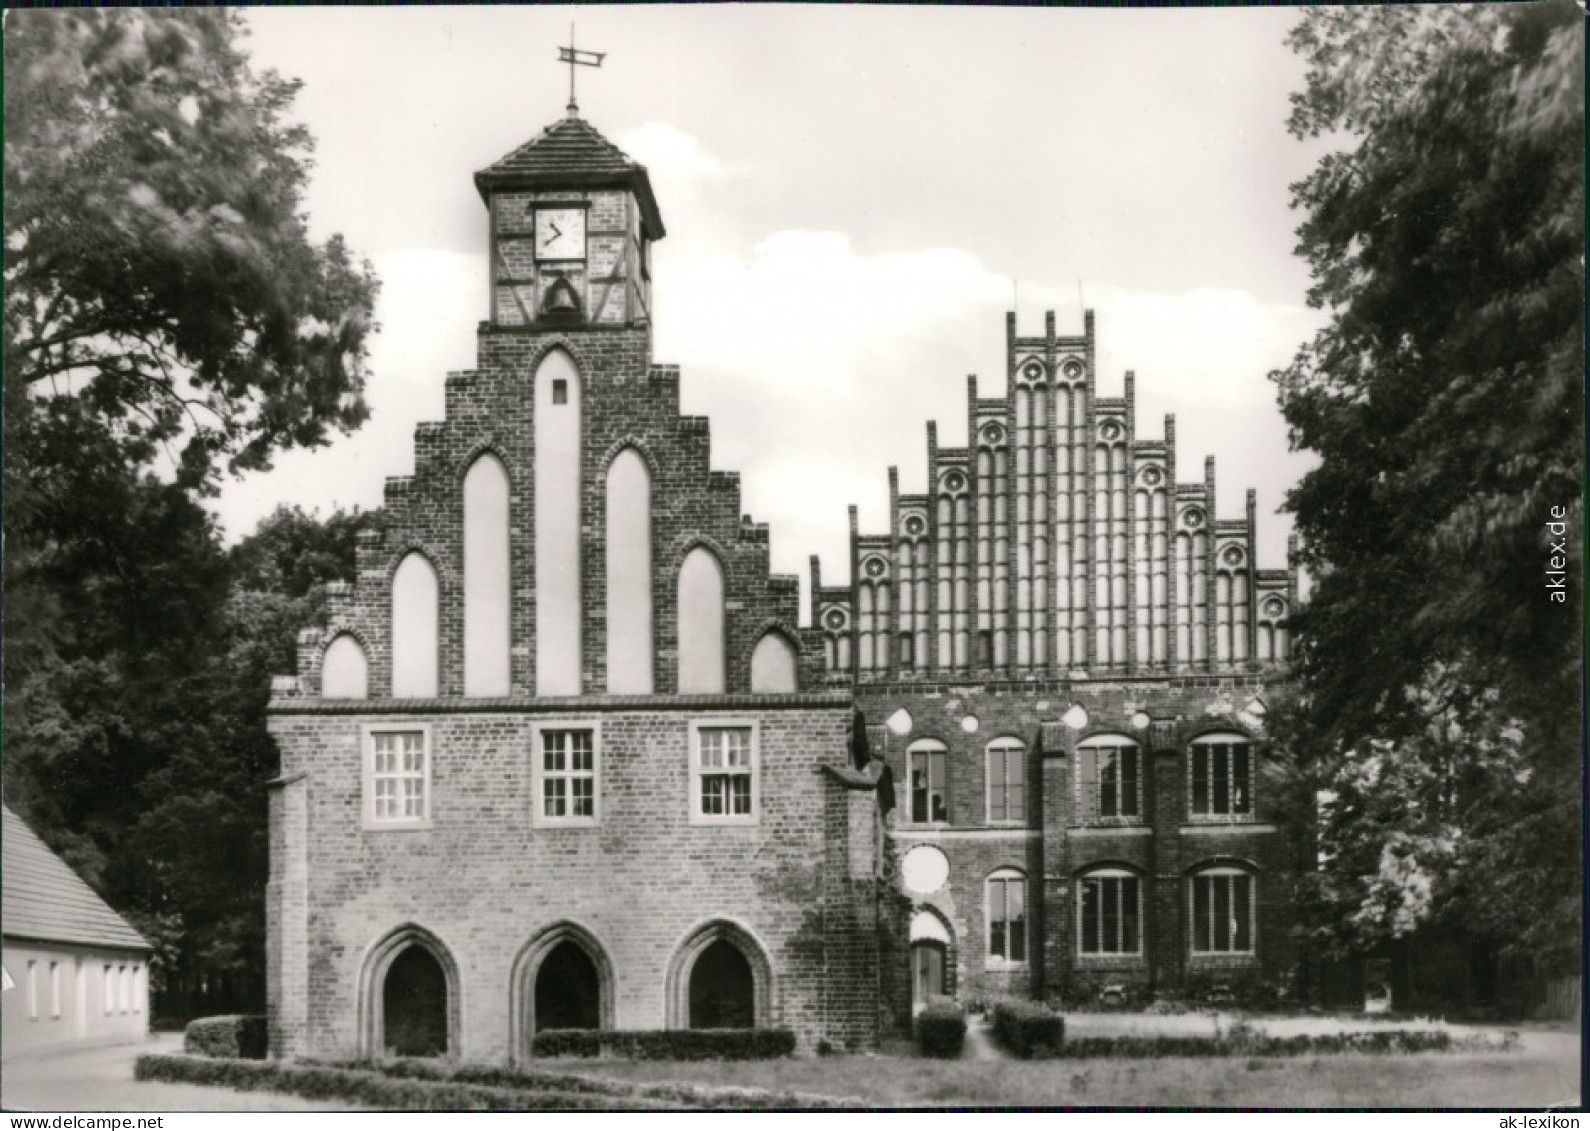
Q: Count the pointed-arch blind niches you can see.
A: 7